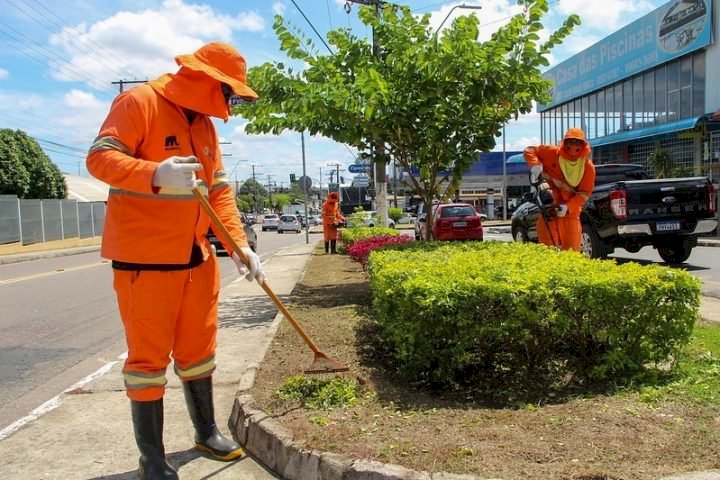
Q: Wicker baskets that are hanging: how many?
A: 0